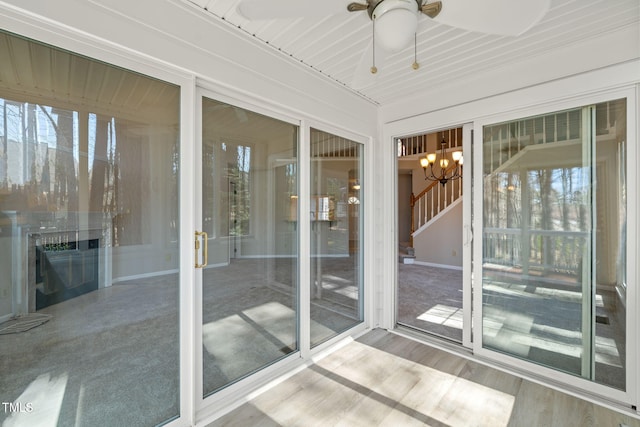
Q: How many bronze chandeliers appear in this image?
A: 1